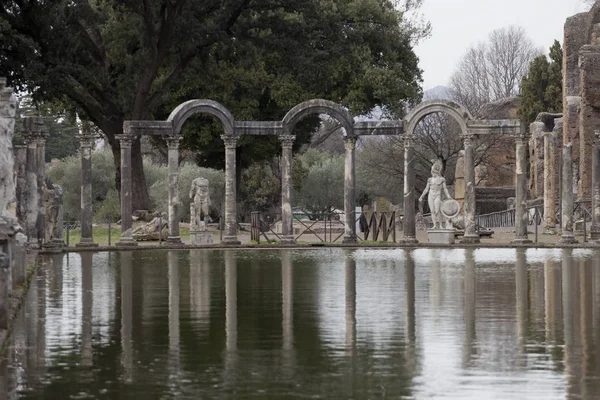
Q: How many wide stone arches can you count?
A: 3